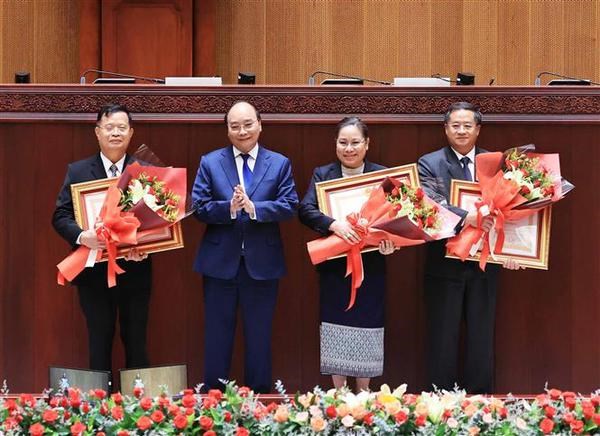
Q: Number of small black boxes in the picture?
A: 3